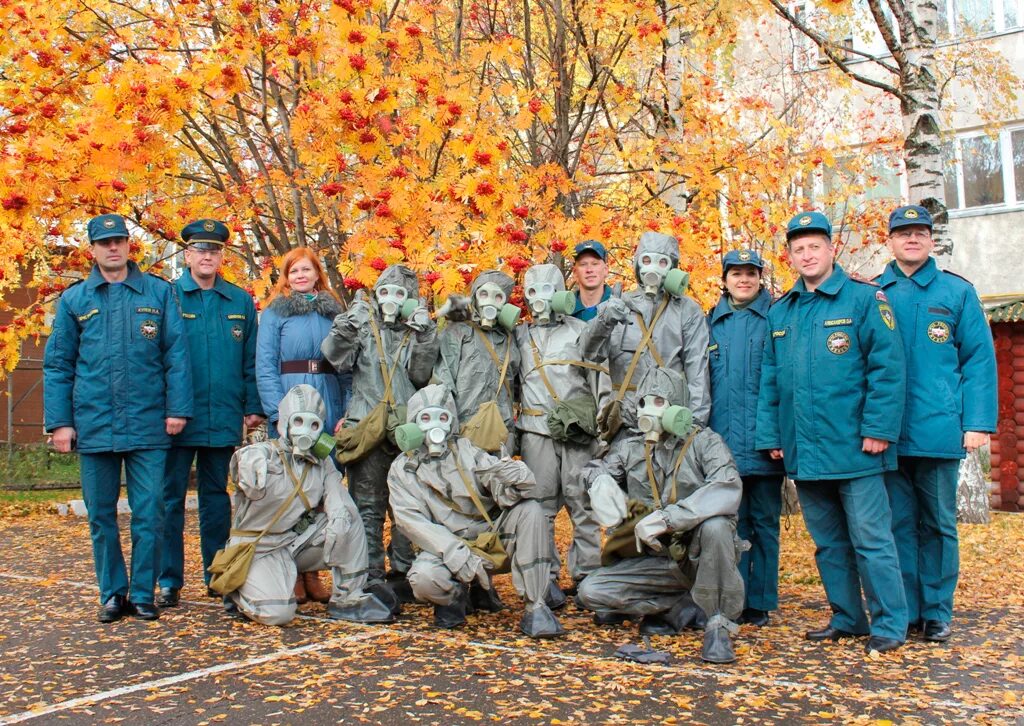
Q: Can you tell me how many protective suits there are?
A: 7